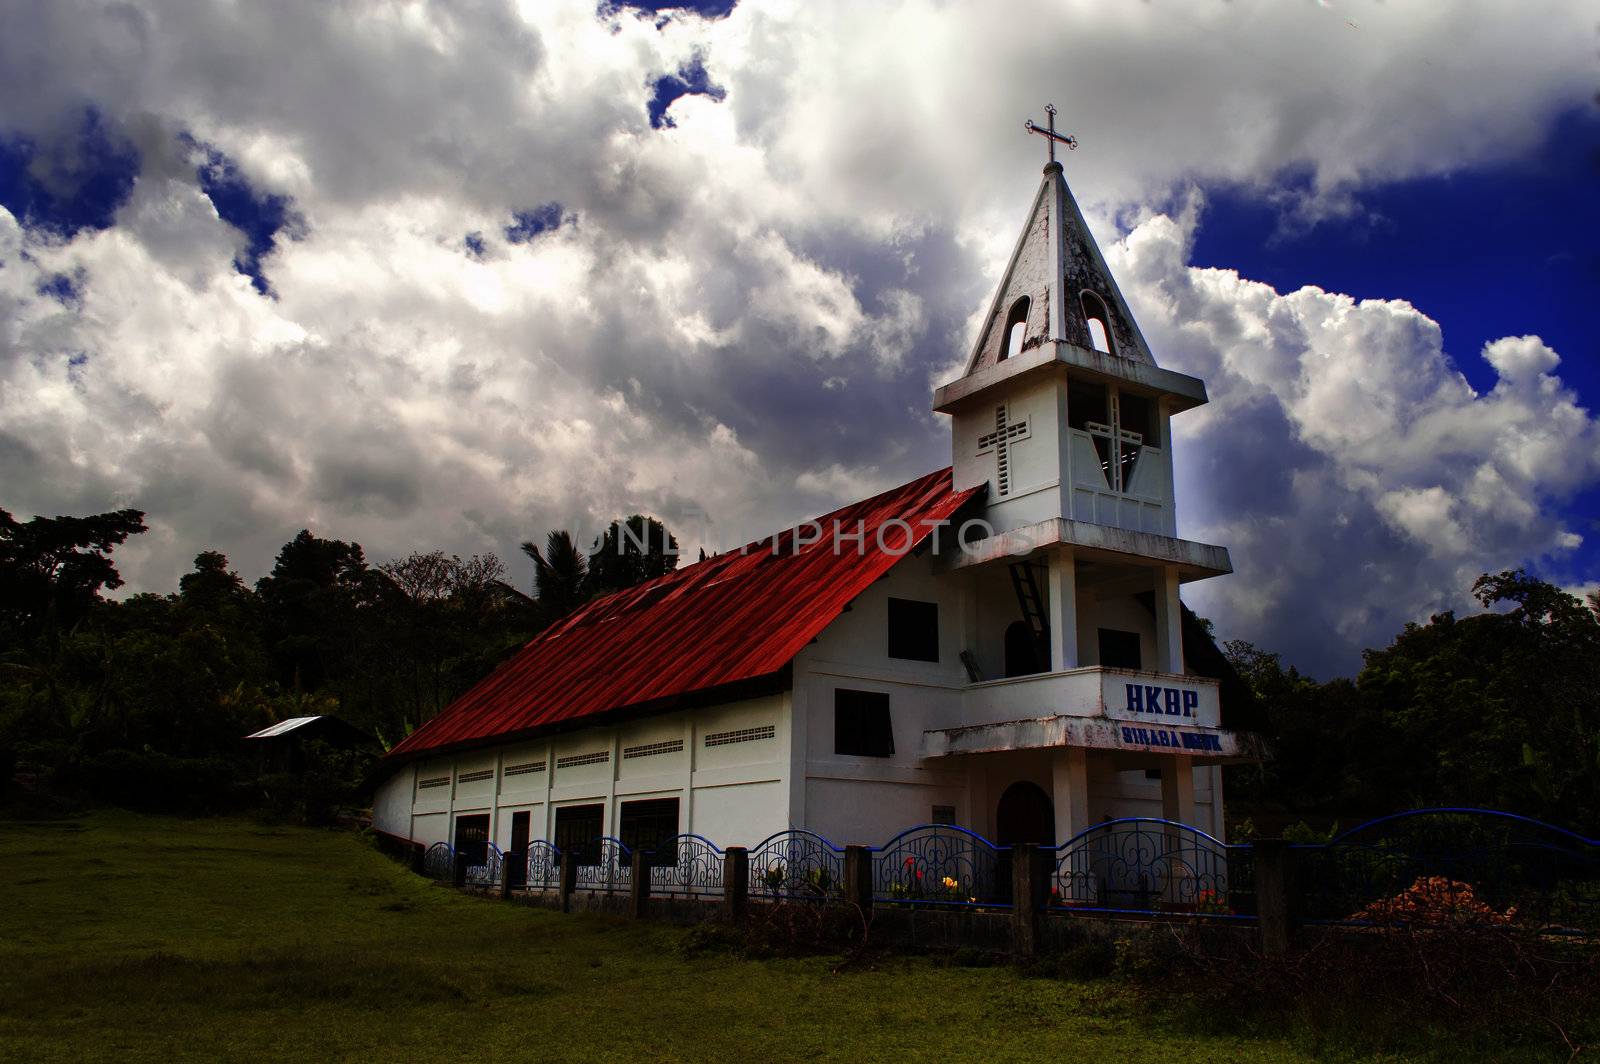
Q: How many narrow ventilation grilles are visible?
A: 6